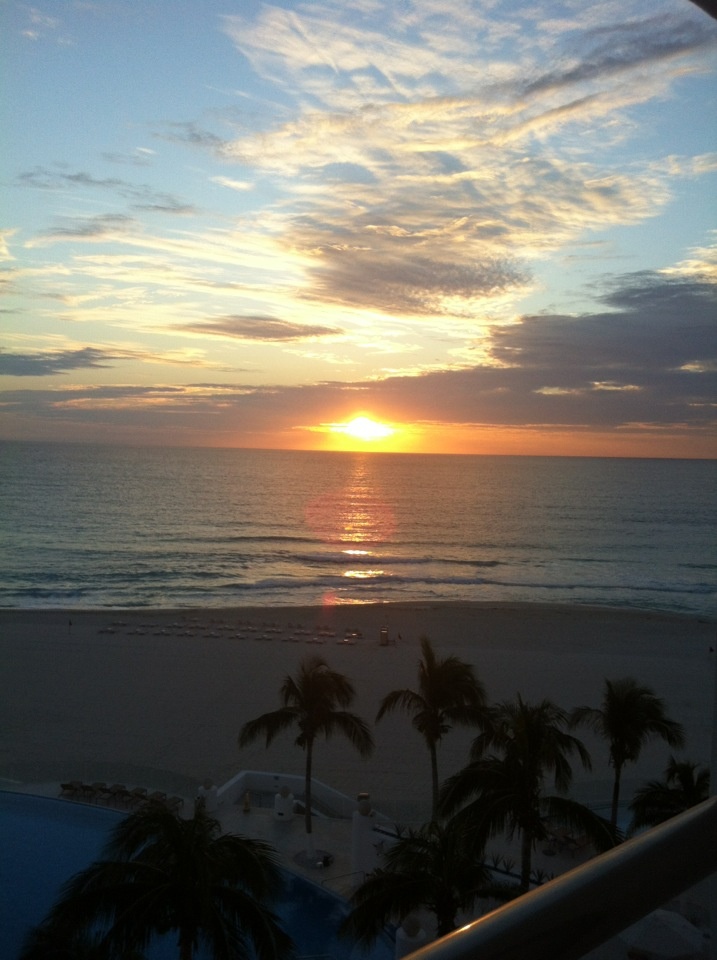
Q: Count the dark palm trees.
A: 7